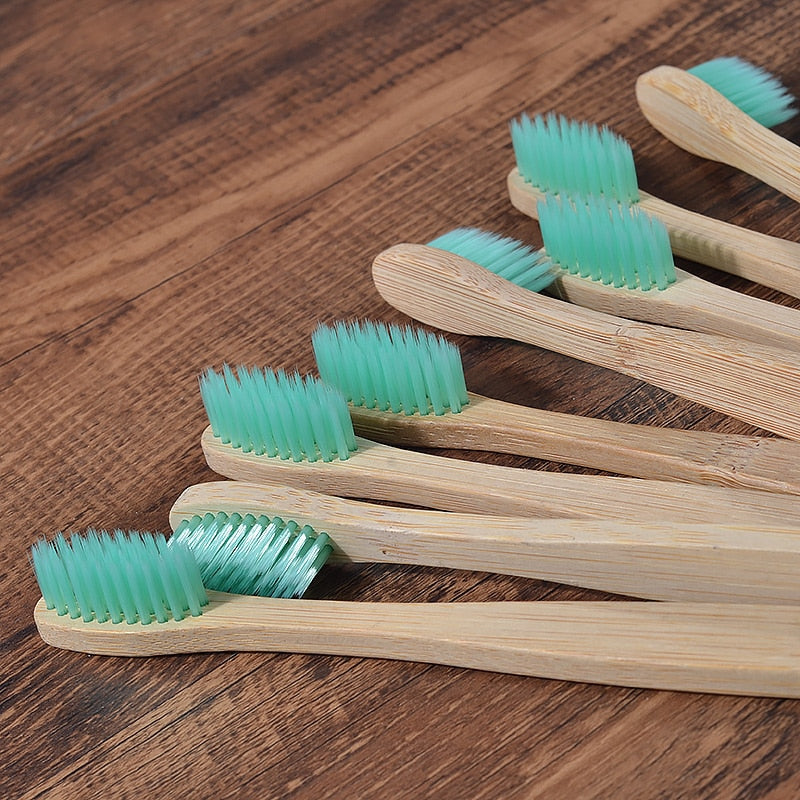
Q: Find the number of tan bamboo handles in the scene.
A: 8